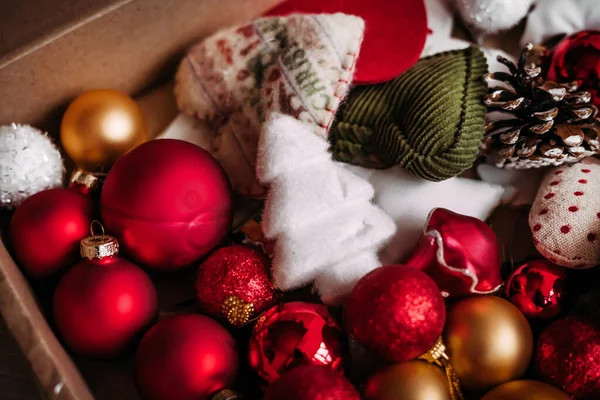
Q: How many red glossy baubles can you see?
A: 3